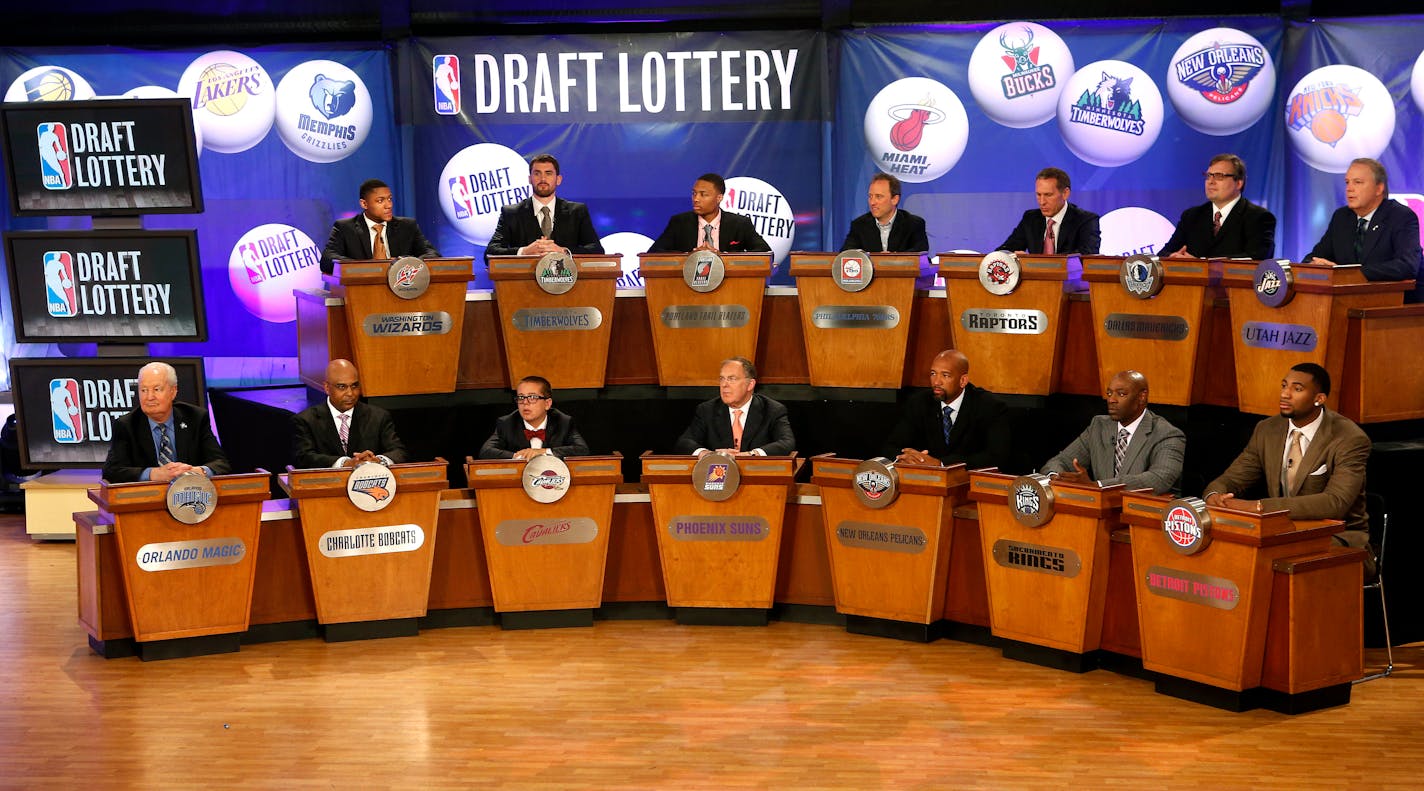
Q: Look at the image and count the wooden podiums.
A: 14